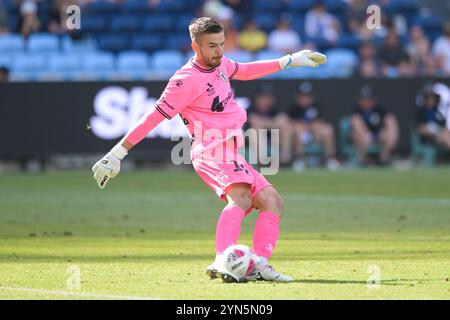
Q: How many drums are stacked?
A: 0